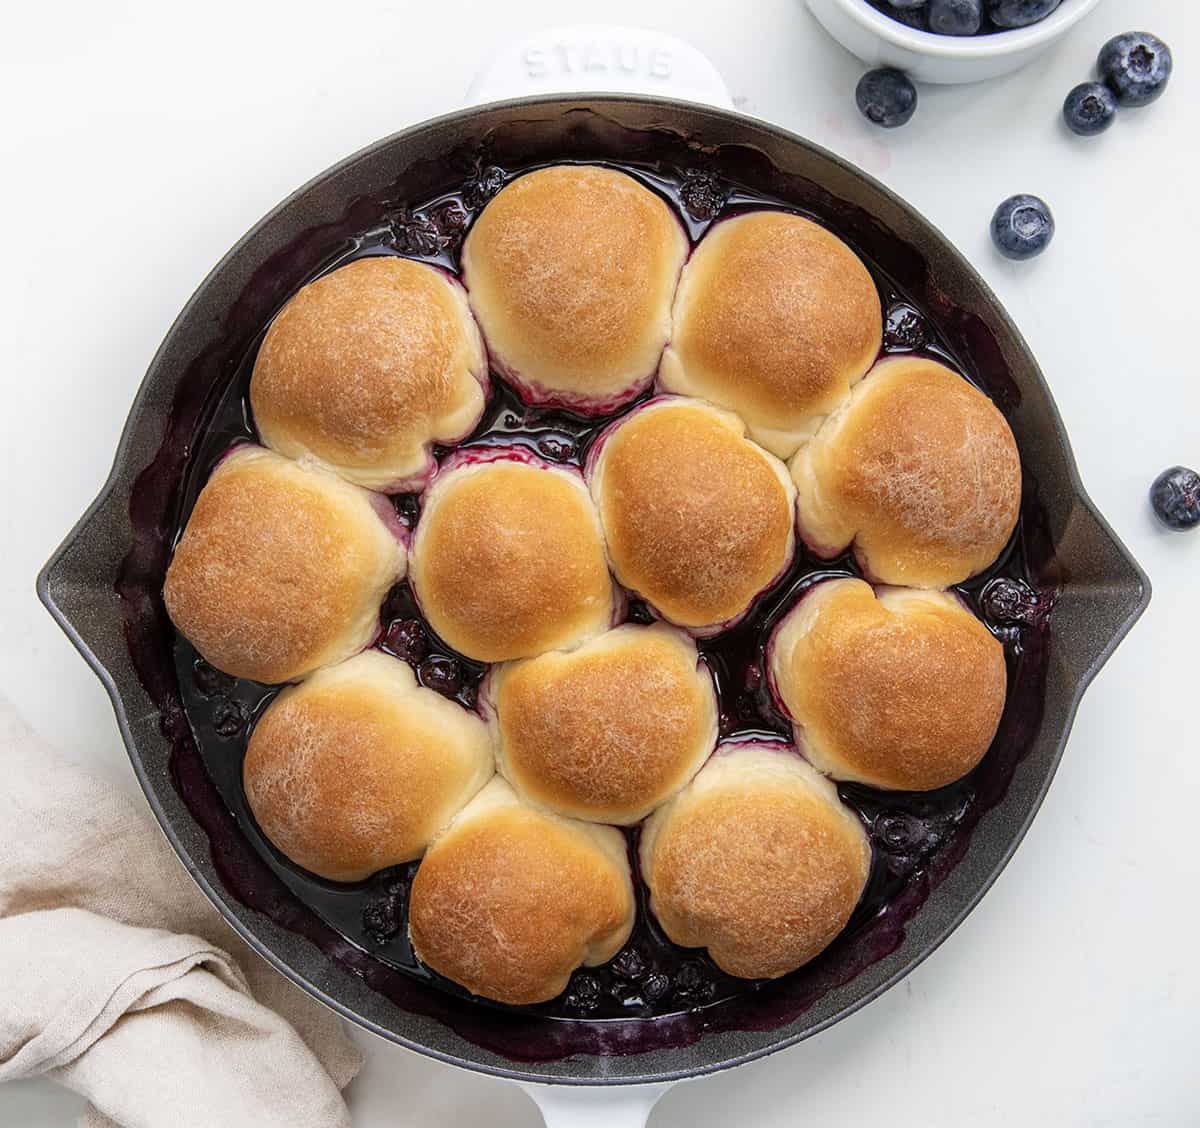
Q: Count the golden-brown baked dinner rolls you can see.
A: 12